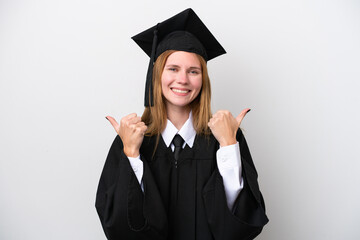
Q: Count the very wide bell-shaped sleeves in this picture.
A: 2